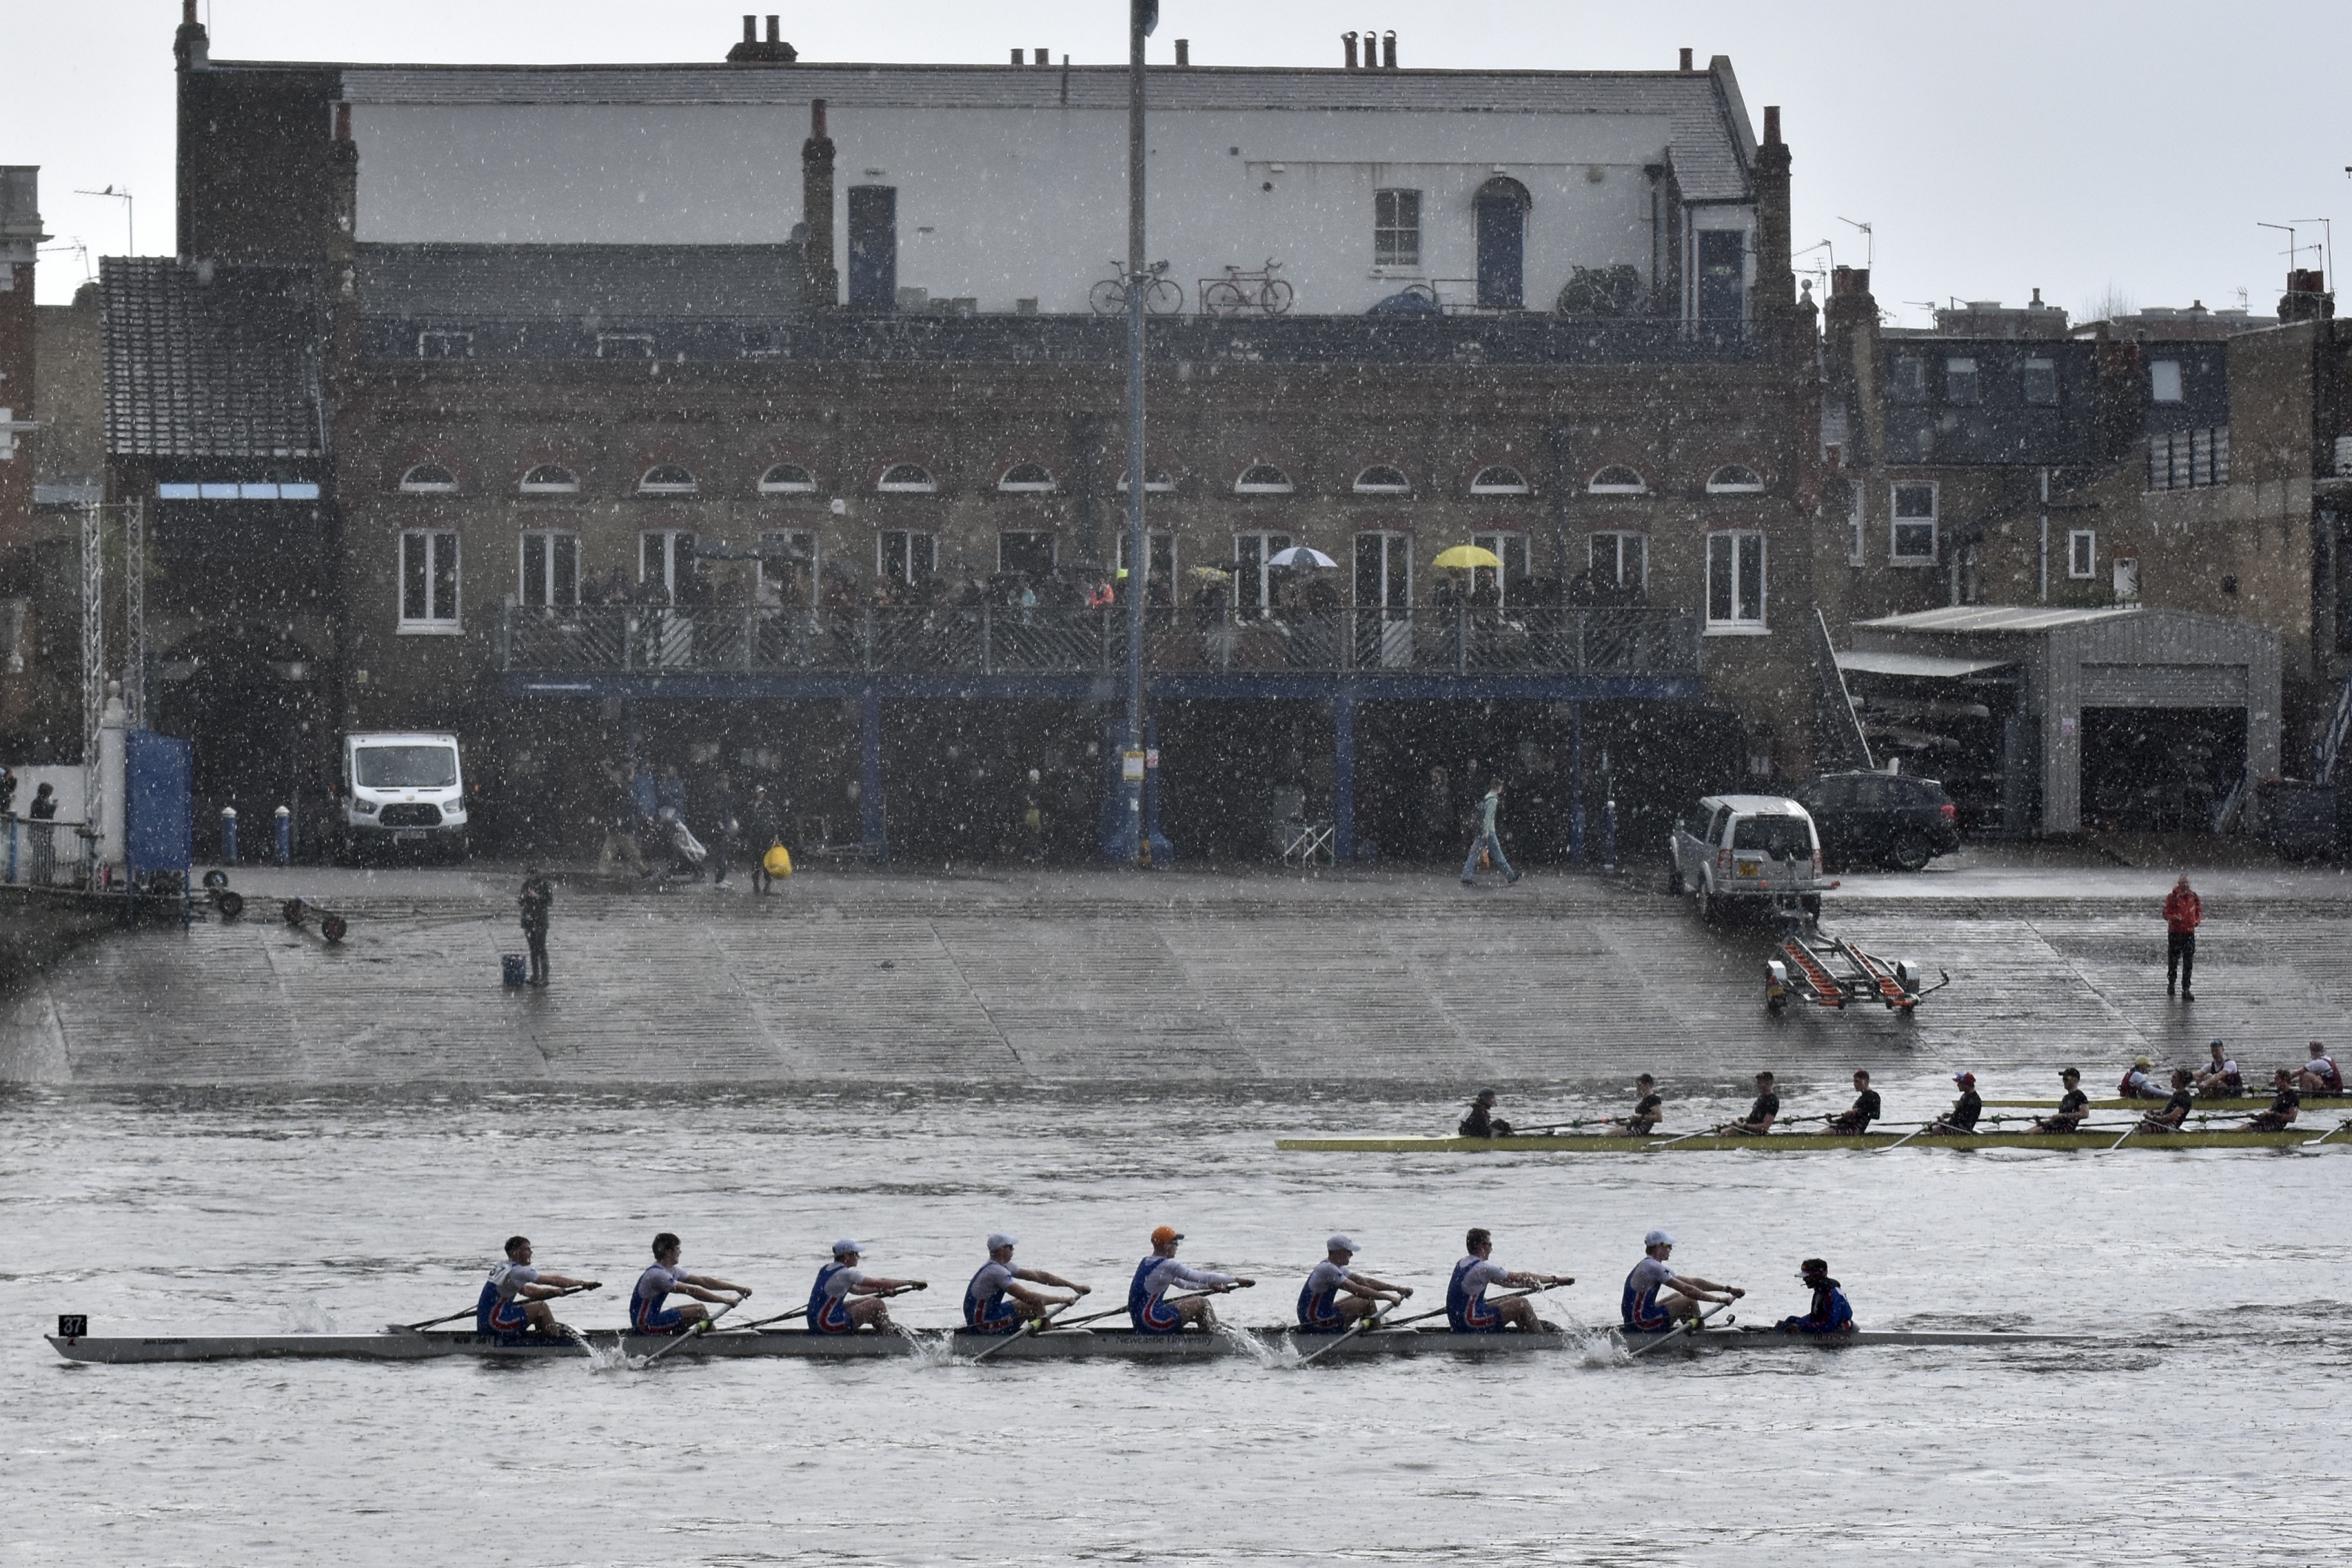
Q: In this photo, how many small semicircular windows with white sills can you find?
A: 12